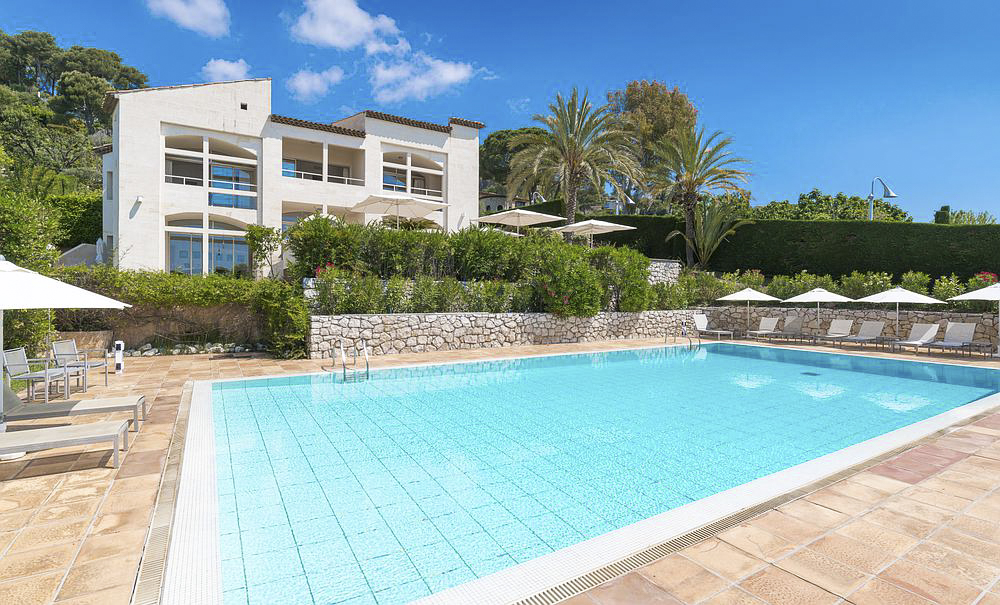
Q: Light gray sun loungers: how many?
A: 9